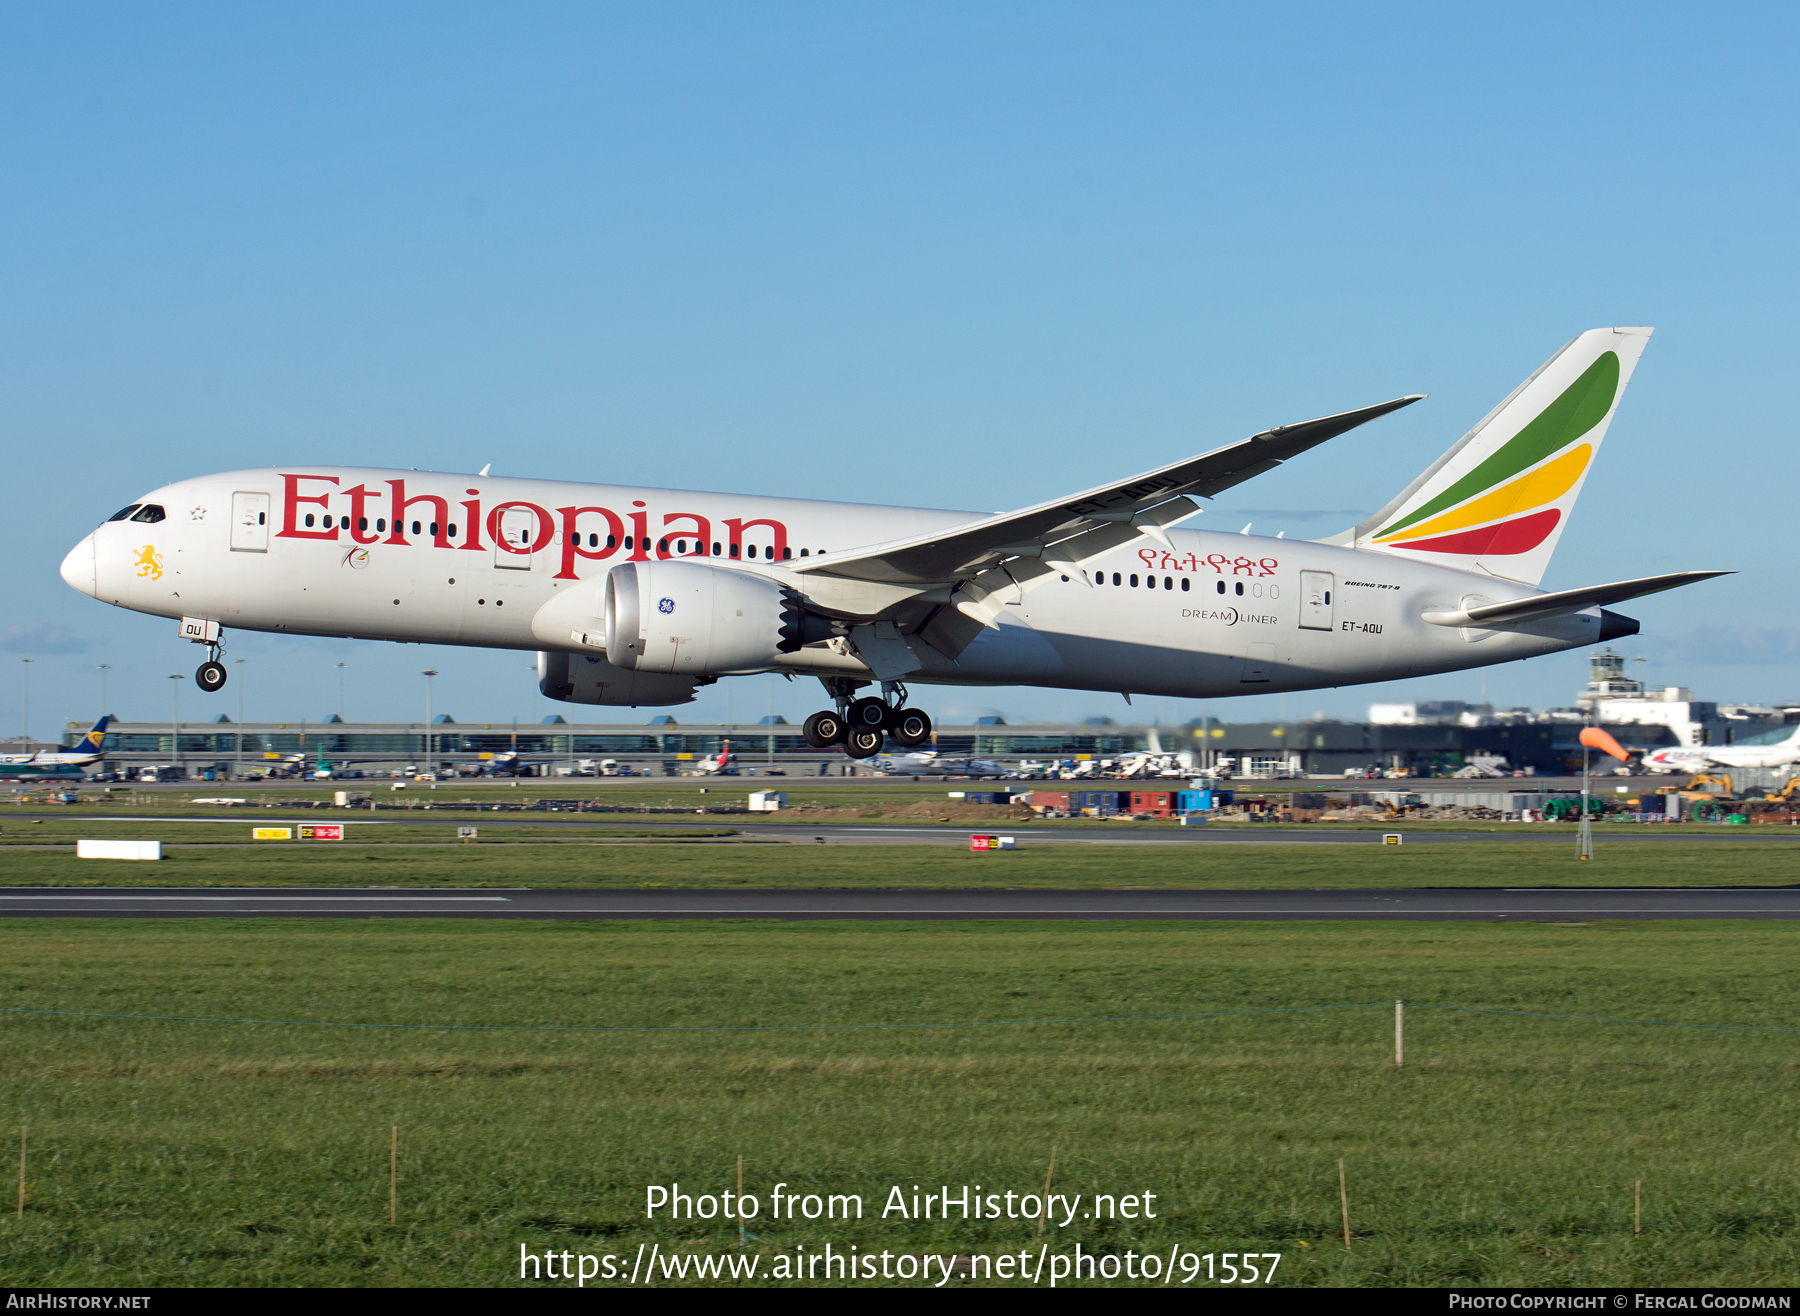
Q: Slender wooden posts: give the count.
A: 7